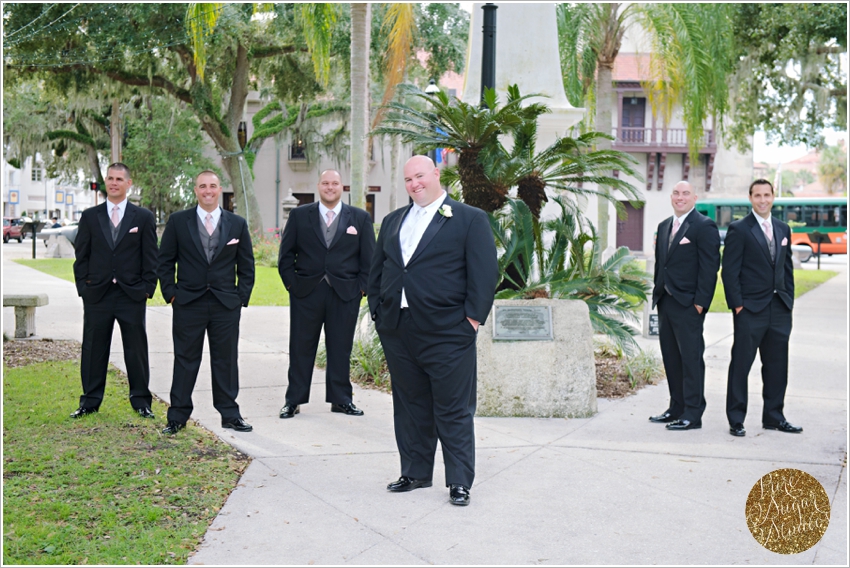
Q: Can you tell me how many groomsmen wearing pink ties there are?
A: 5